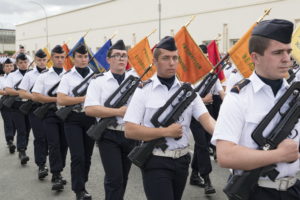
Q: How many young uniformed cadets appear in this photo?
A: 8